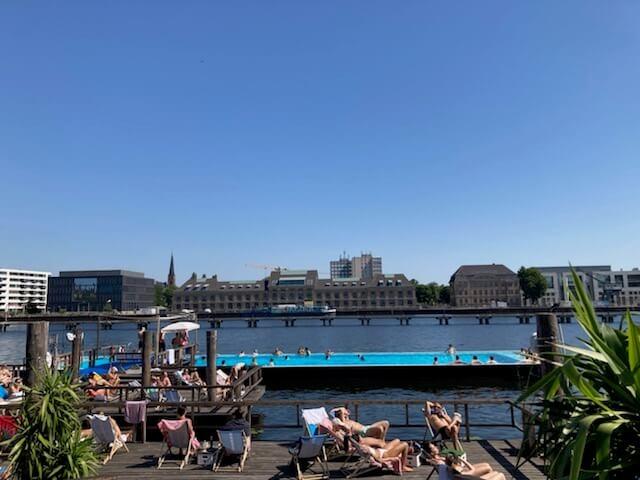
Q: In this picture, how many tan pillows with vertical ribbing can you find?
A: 0